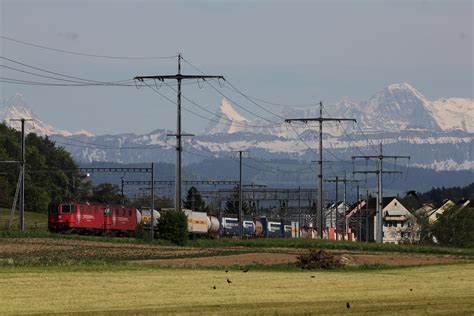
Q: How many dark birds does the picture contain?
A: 7